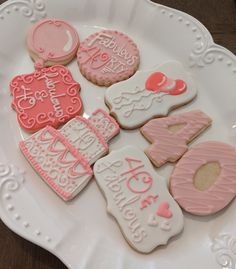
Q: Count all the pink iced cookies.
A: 5